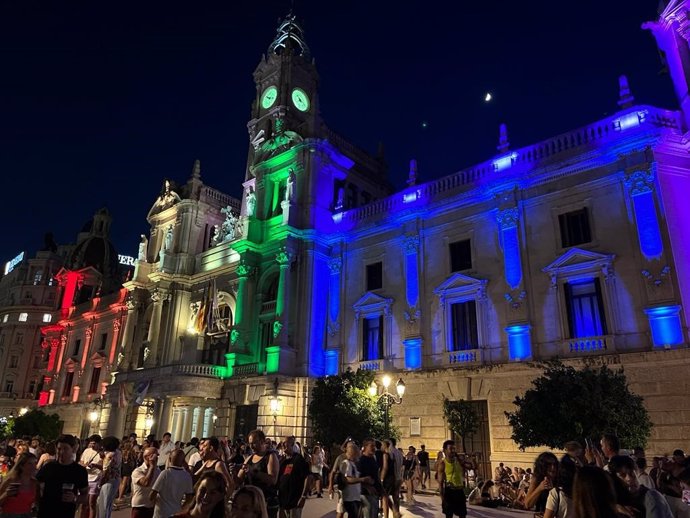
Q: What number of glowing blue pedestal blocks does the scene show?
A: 4